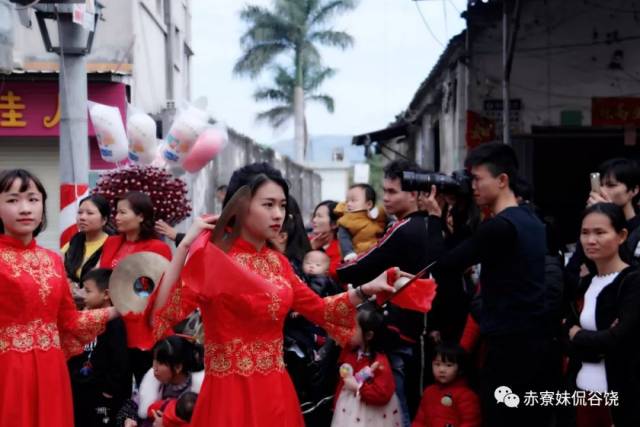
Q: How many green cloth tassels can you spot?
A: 0